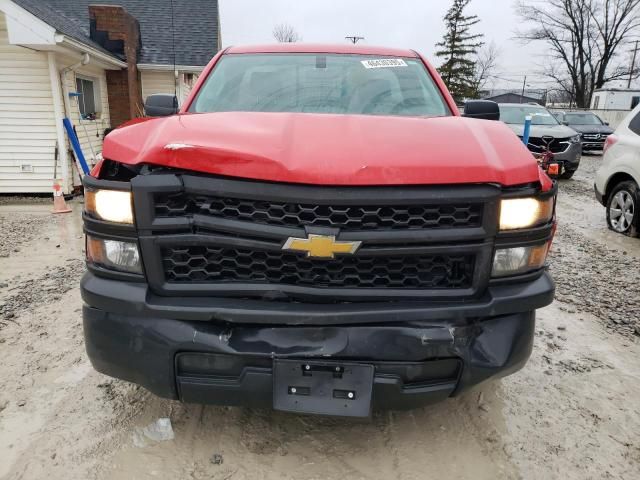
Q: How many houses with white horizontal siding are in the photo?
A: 1